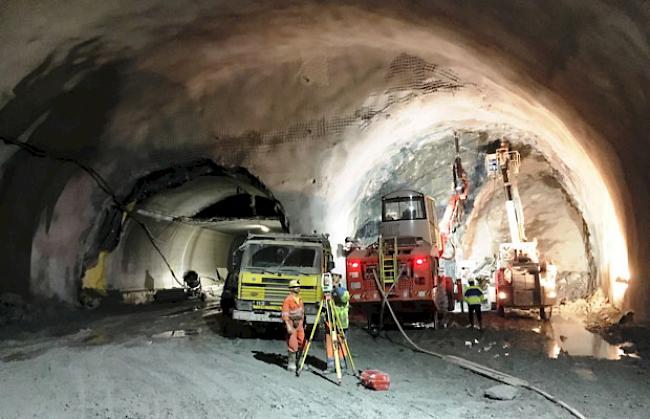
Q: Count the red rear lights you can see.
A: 2